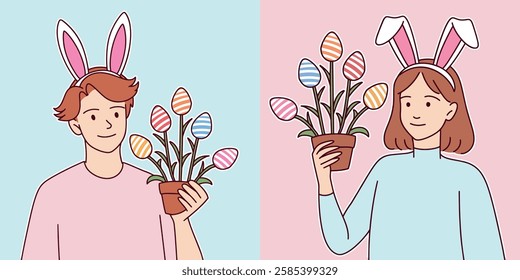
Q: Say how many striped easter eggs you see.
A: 10